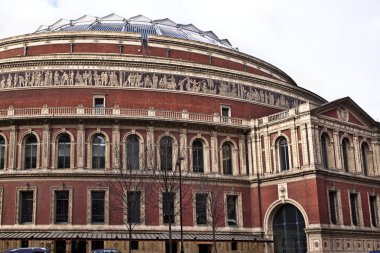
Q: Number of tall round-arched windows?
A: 12